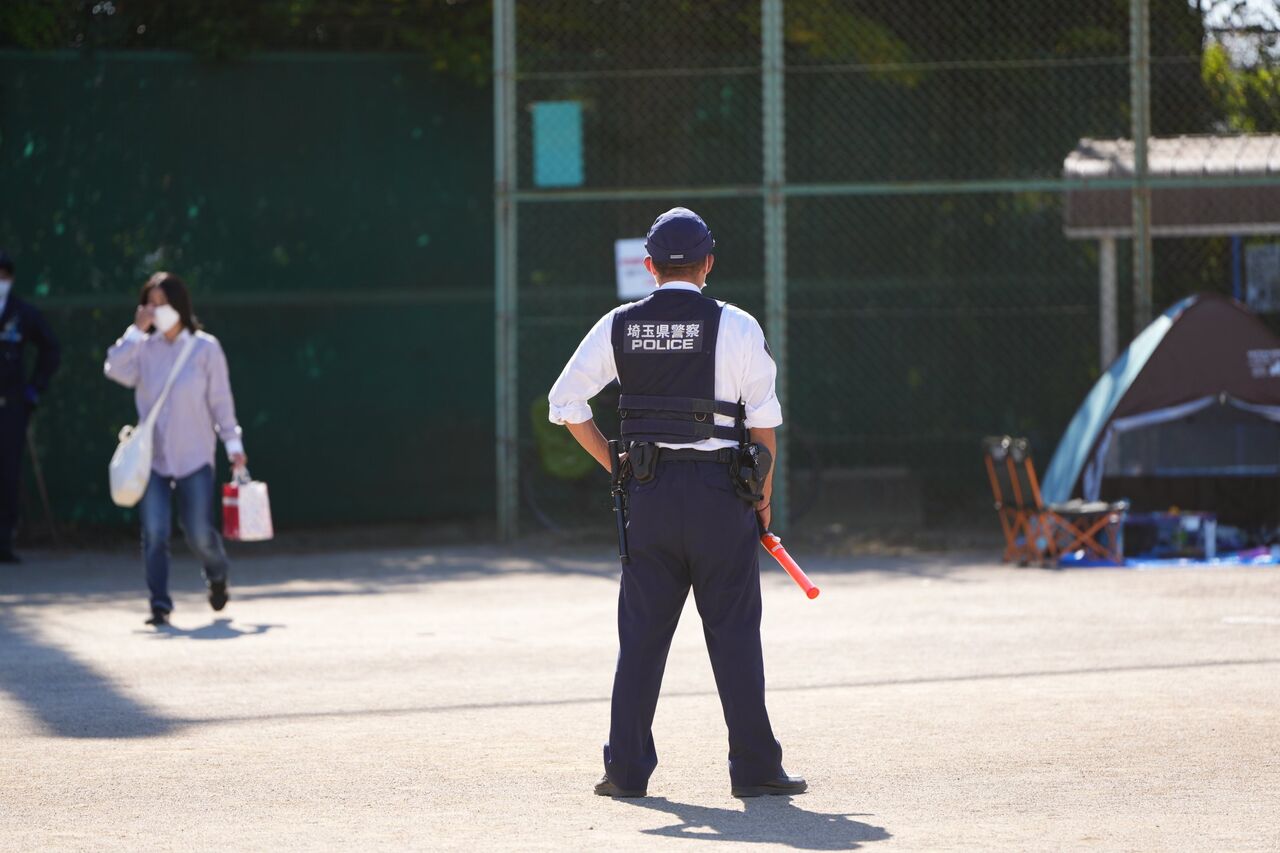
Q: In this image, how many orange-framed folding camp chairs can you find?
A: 2